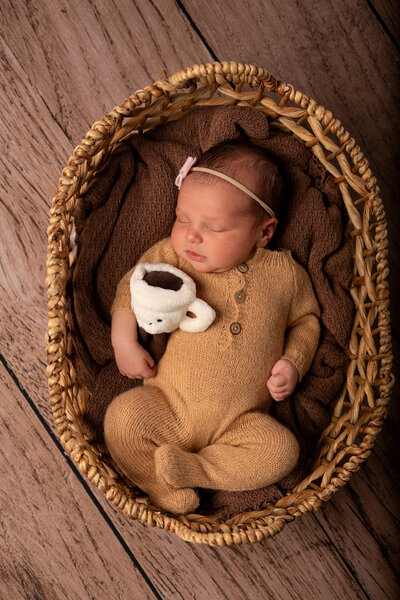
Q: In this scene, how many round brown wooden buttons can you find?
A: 3